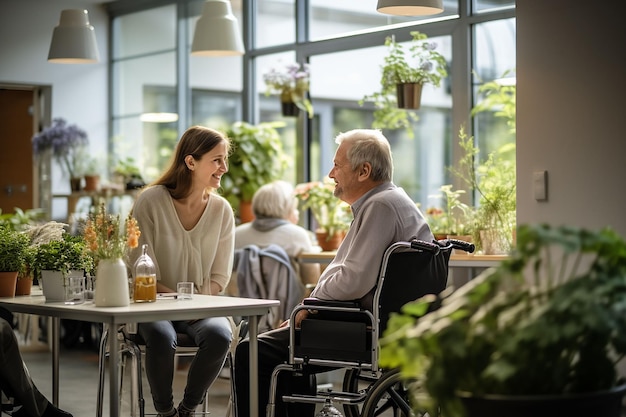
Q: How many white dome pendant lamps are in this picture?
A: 3